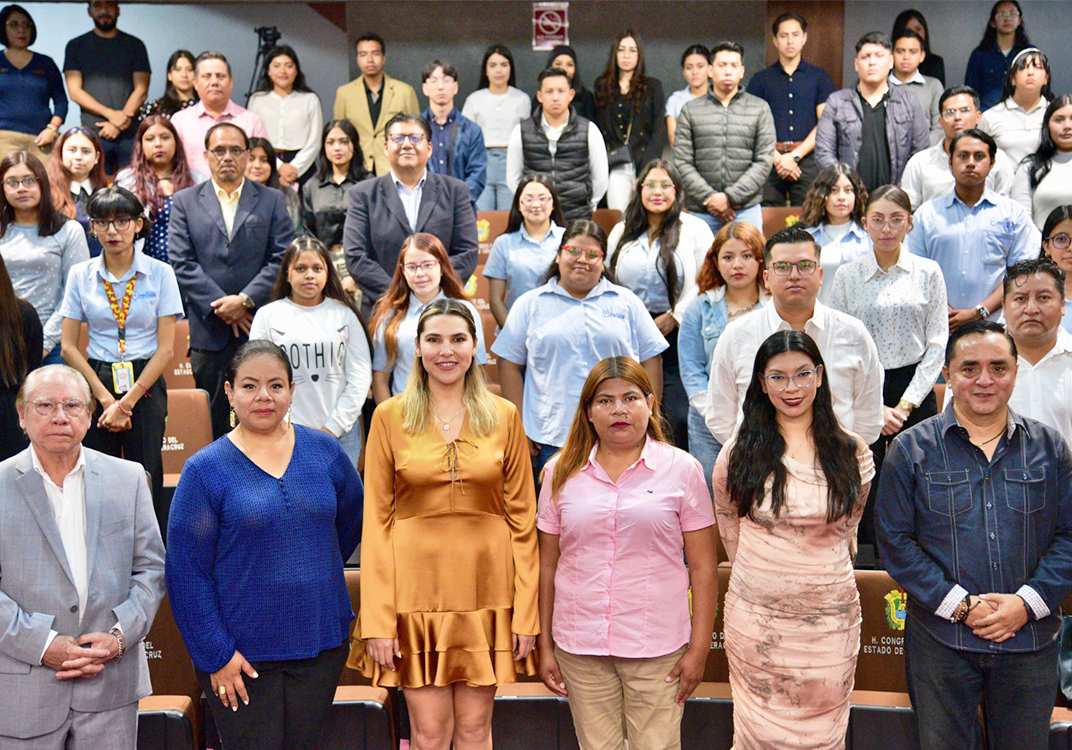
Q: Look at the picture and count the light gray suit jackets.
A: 1